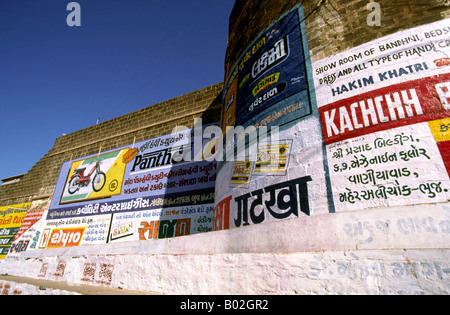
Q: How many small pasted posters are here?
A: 2